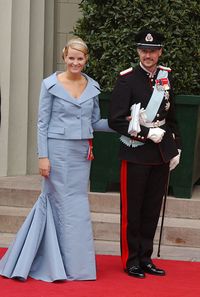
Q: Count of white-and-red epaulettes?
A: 2